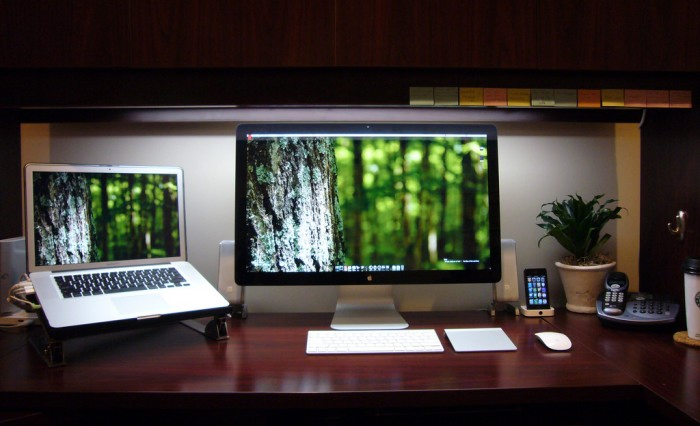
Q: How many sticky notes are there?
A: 12